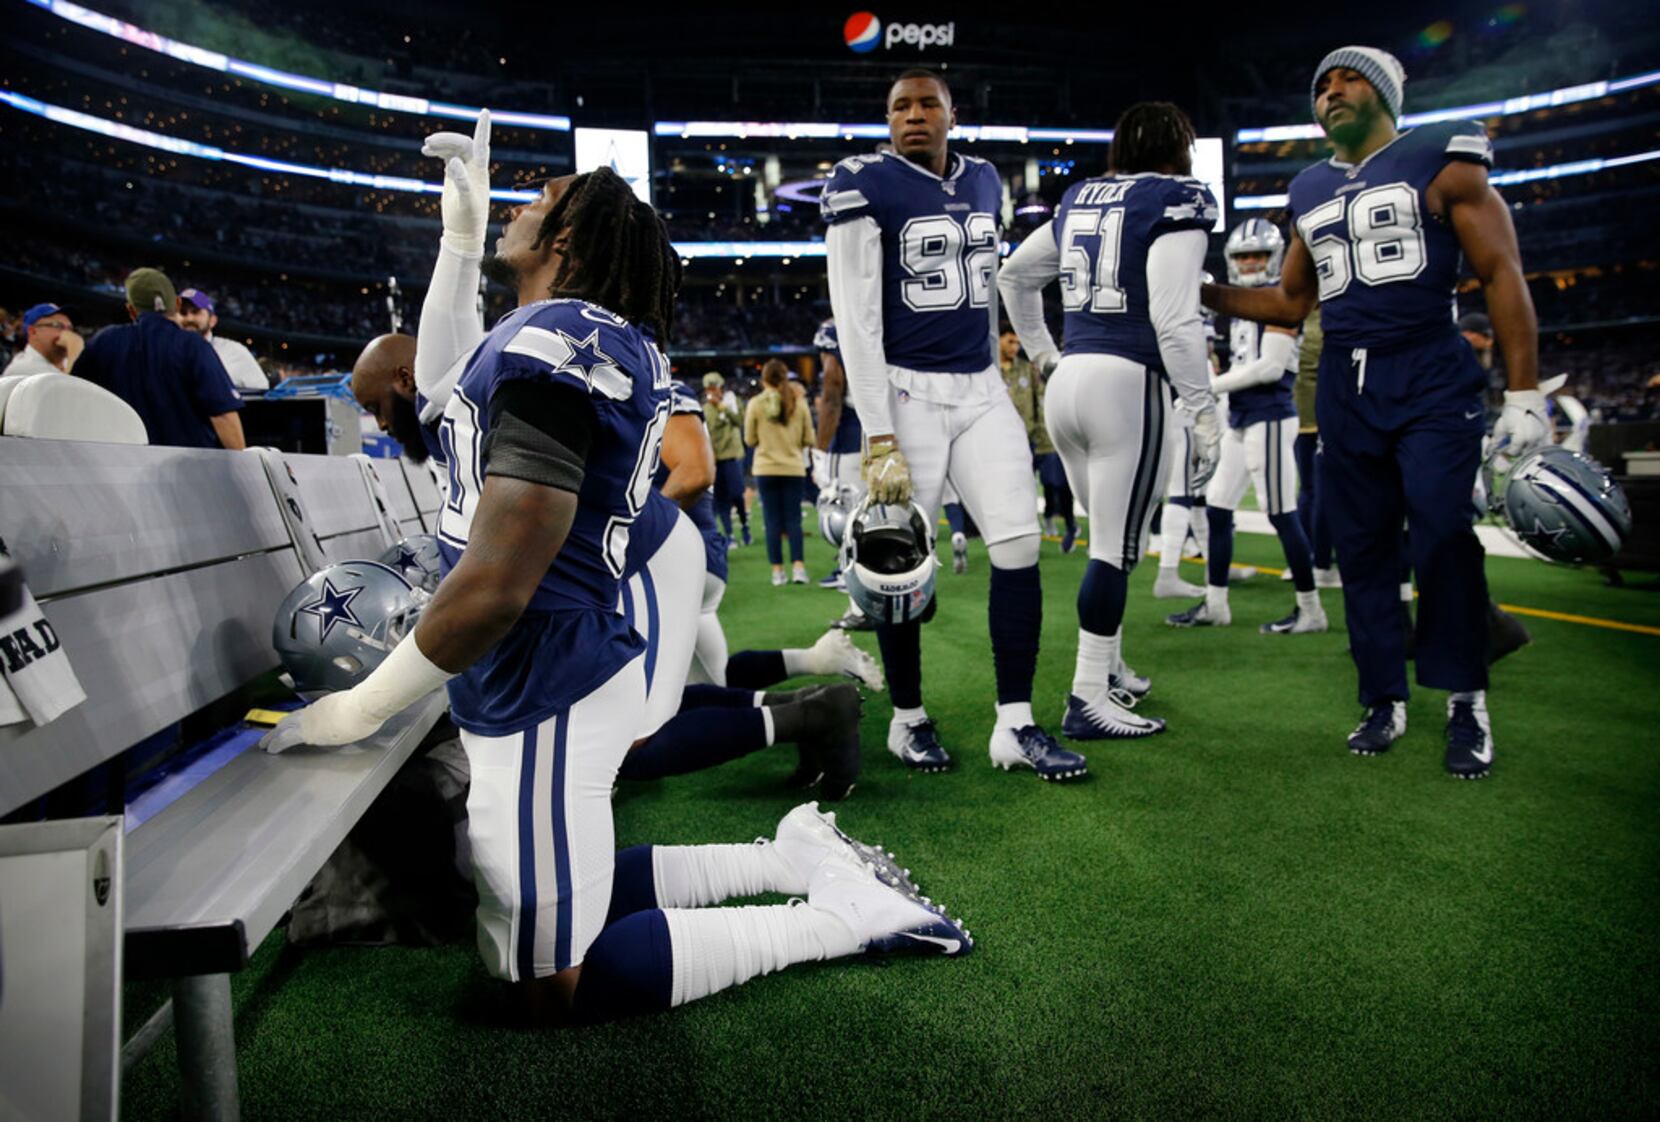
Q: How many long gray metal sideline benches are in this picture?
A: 1